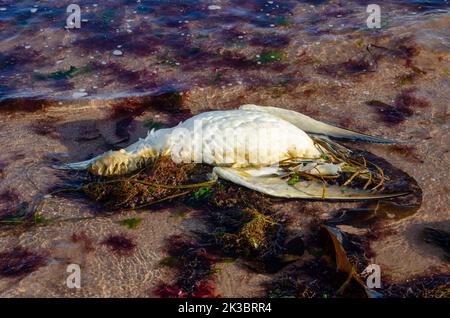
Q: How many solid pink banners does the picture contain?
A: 0